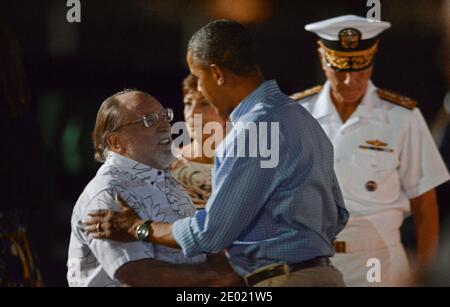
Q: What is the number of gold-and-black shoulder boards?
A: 2